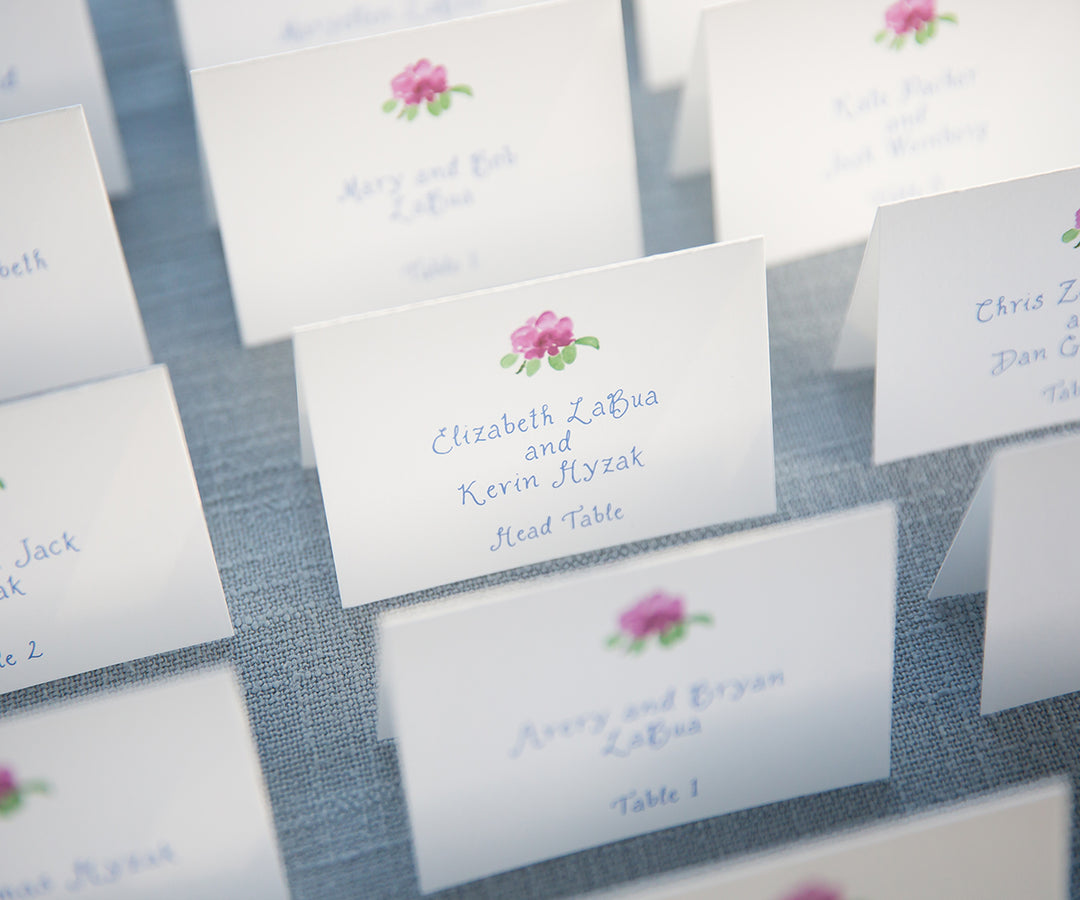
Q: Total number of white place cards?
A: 13